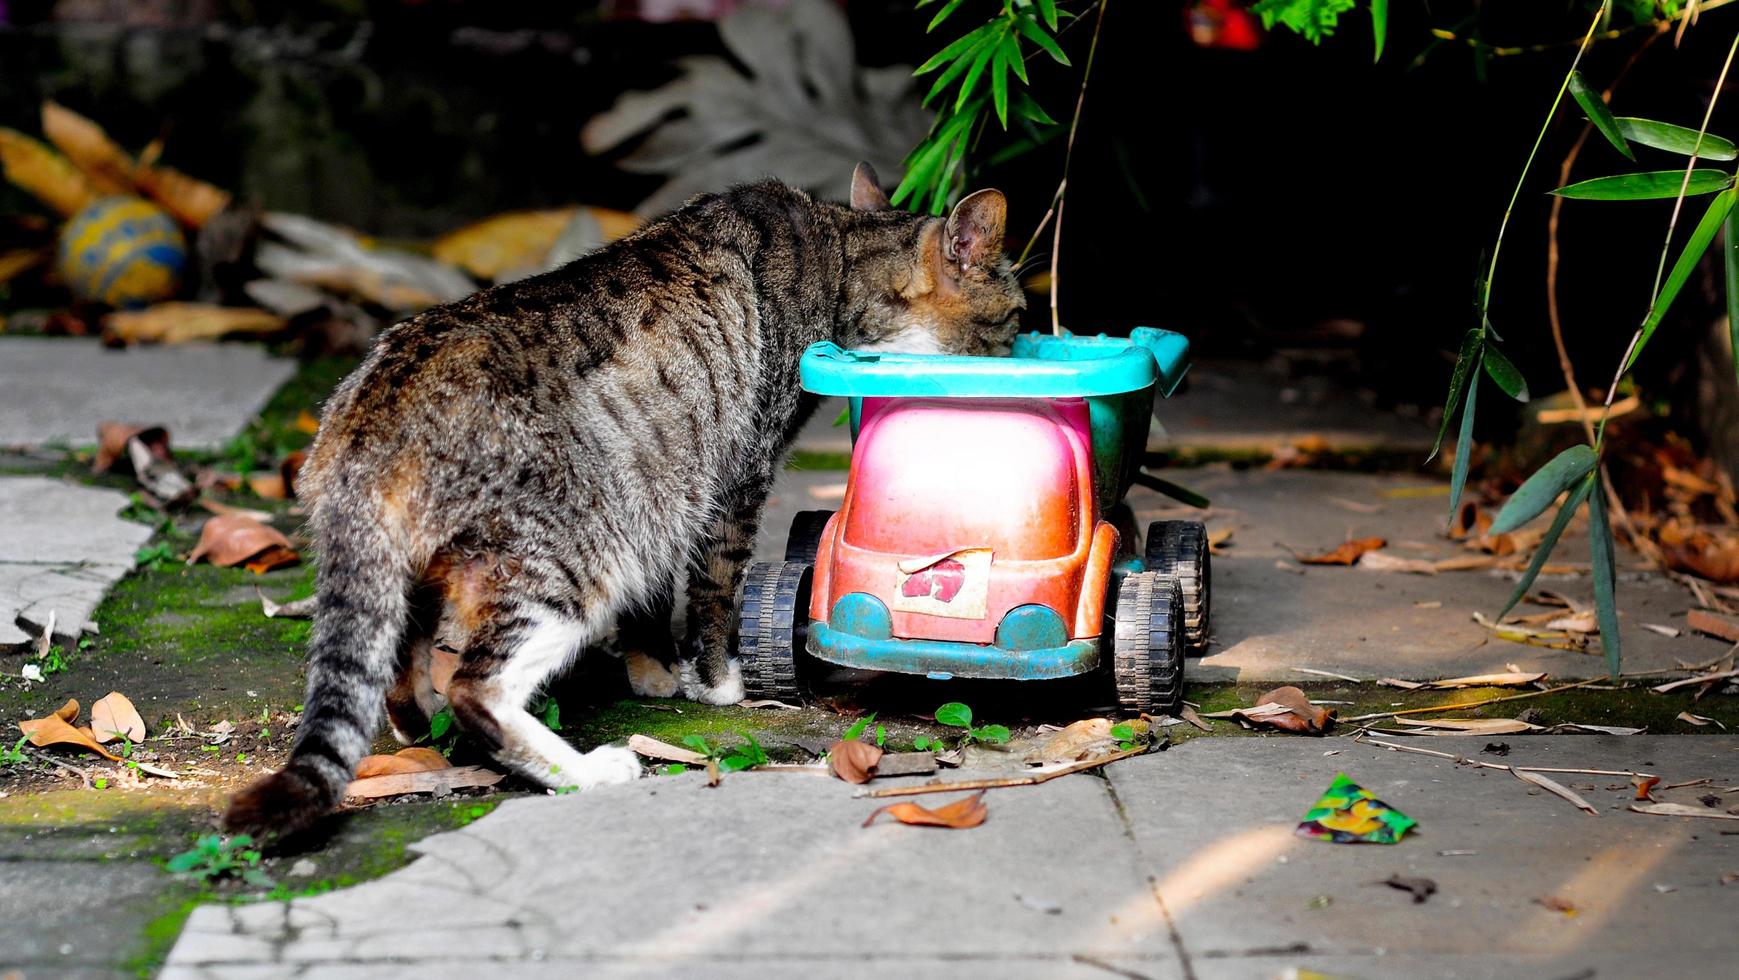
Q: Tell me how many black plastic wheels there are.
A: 4